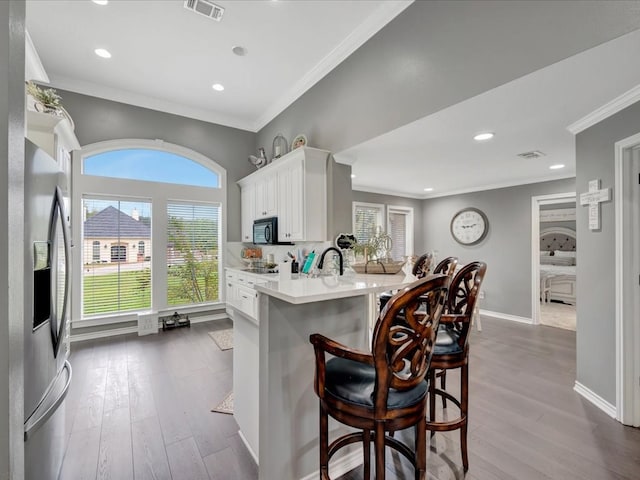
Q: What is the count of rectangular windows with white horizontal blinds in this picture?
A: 4